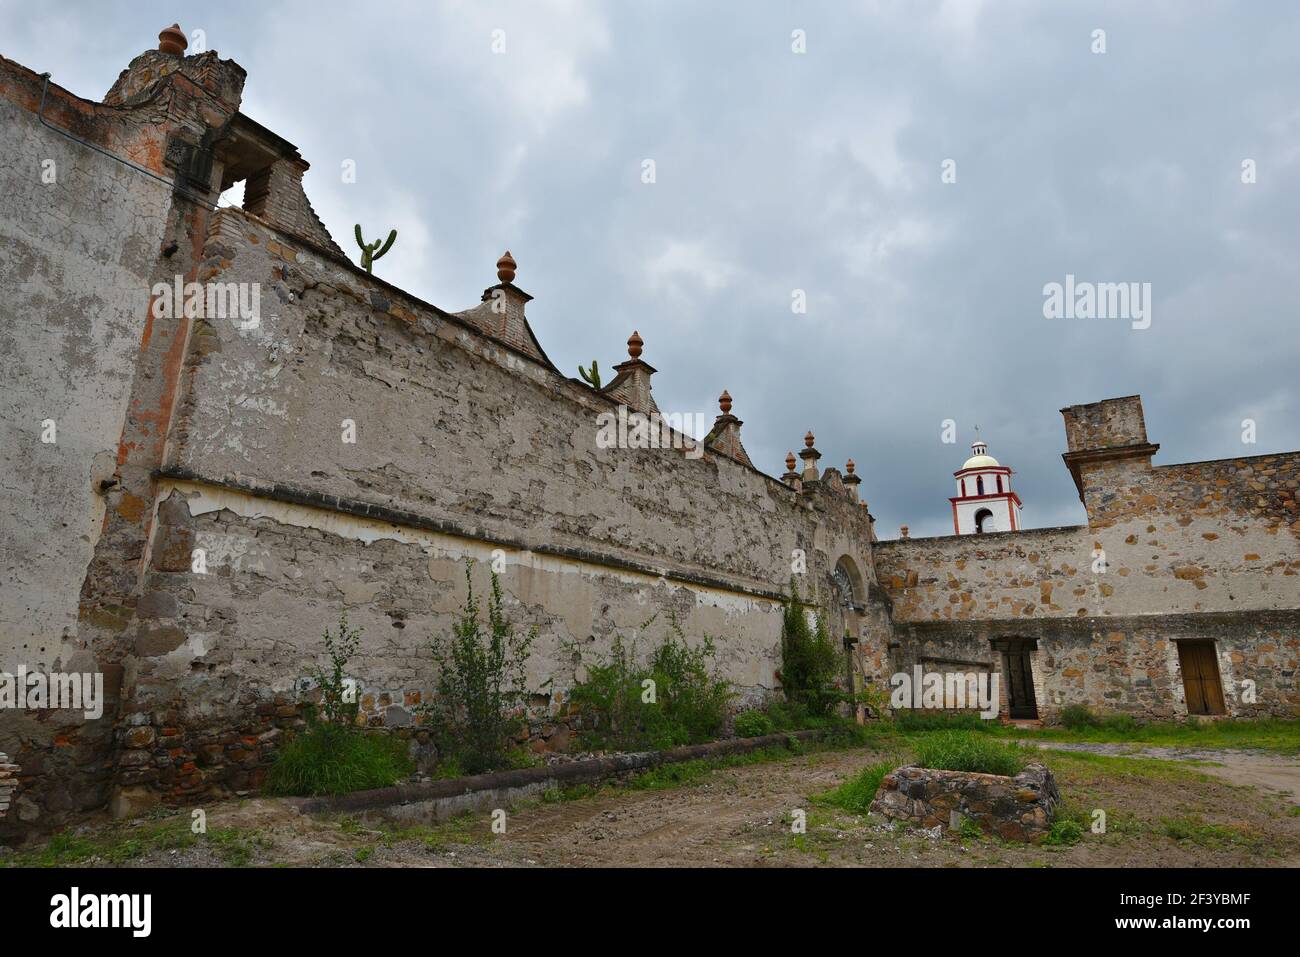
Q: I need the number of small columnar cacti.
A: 2